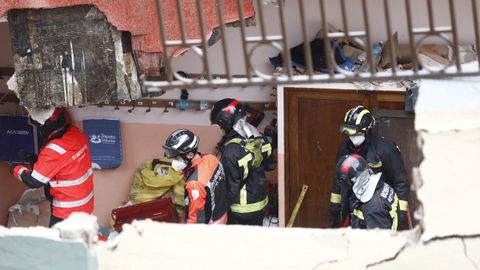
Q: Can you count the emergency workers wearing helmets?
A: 5